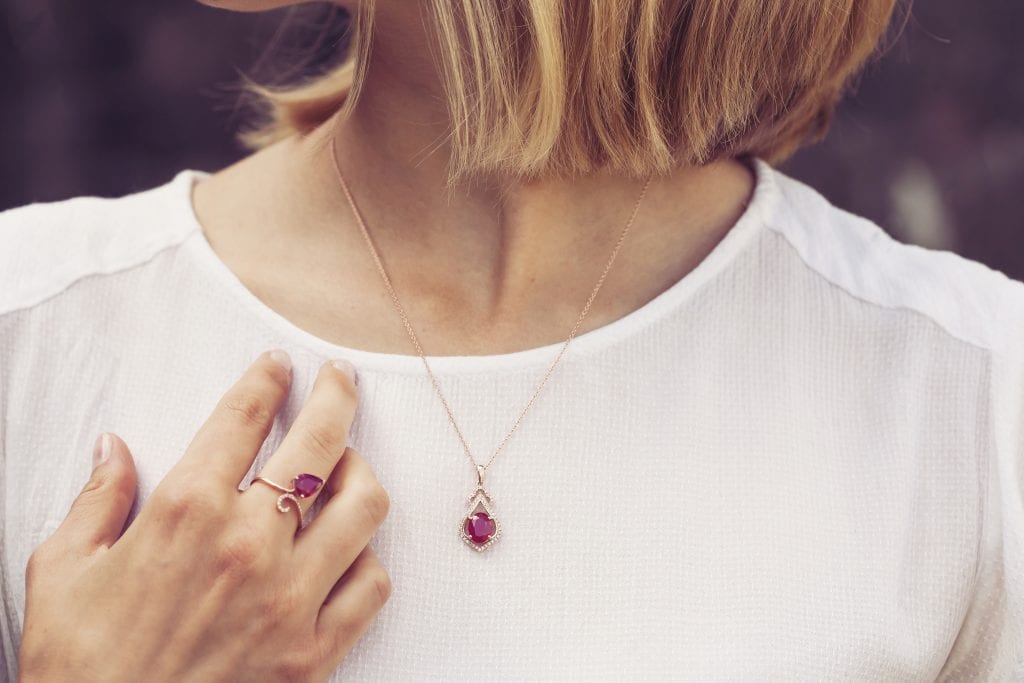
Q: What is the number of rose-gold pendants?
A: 1